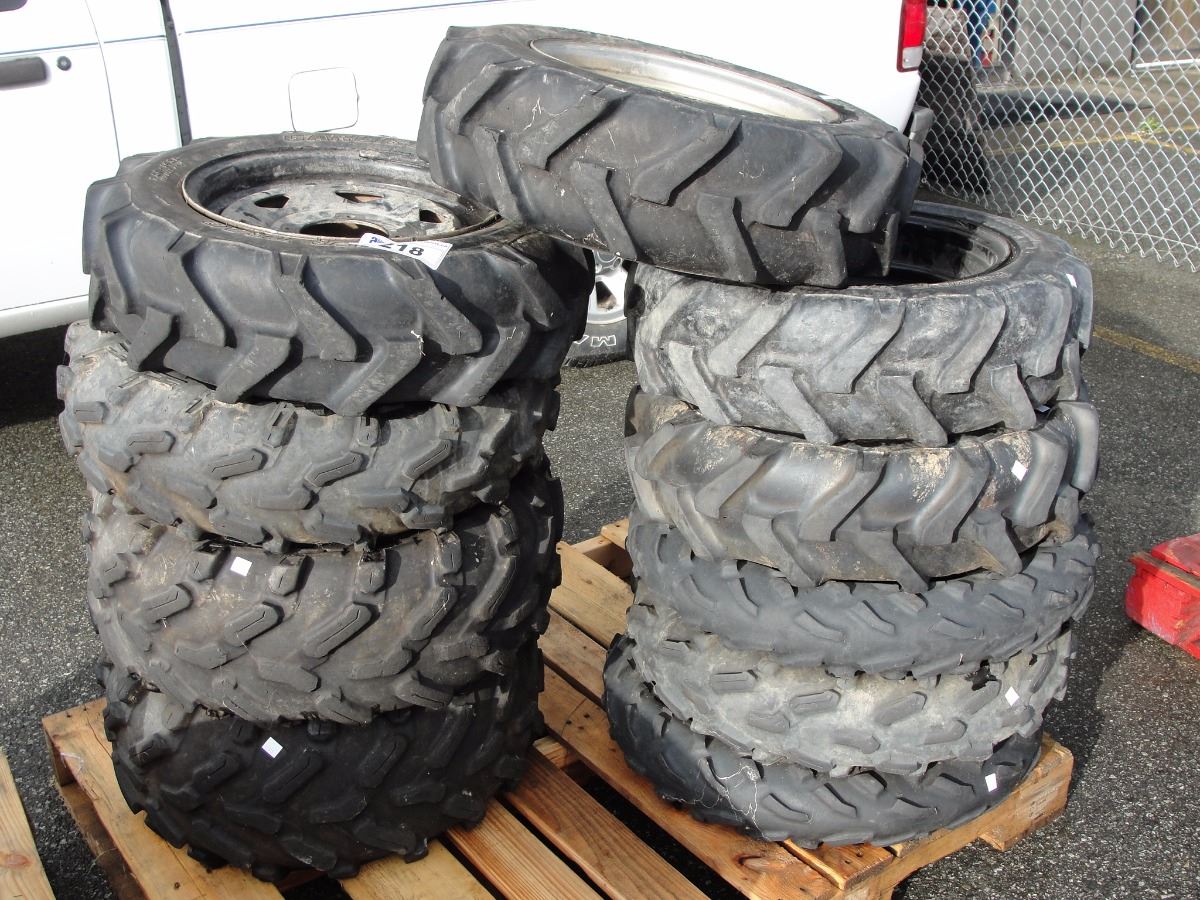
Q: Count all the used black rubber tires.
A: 10